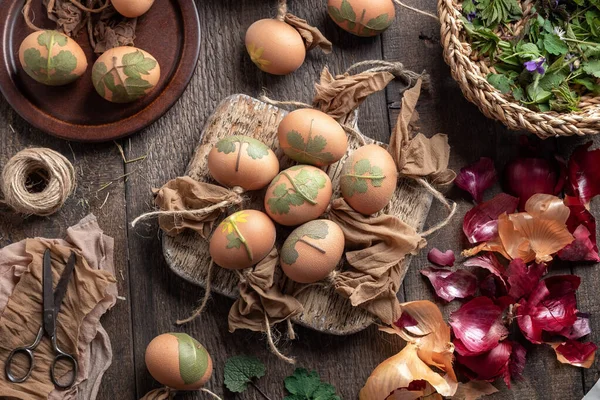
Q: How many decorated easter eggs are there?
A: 11